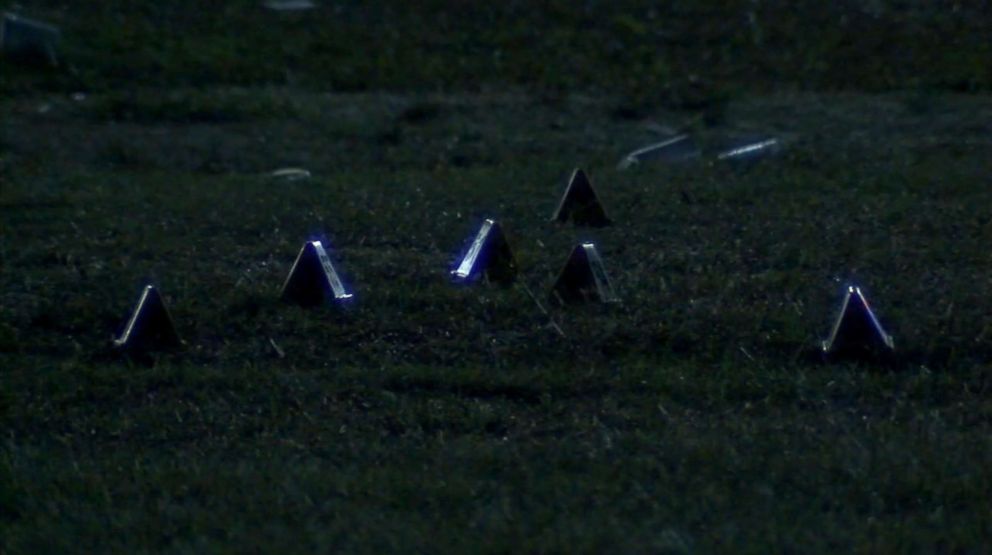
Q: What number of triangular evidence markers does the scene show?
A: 6